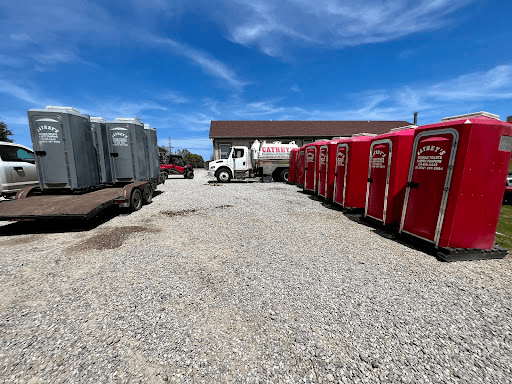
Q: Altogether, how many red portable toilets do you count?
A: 7